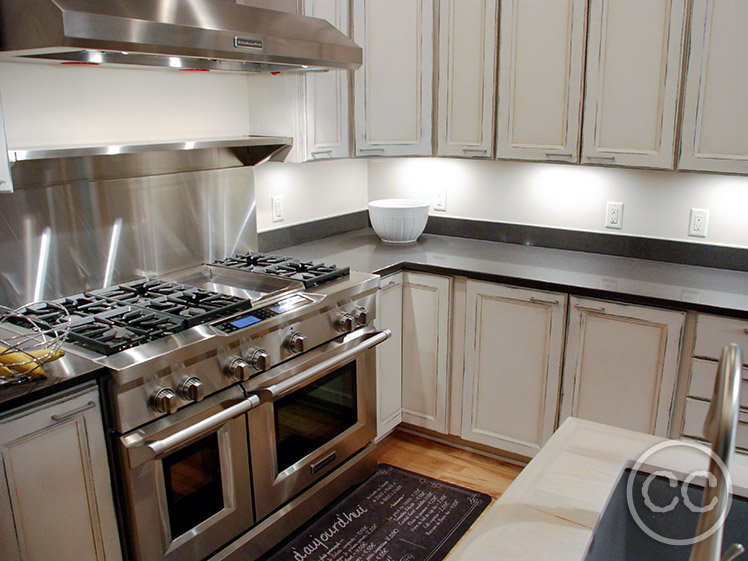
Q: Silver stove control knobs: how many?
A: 7